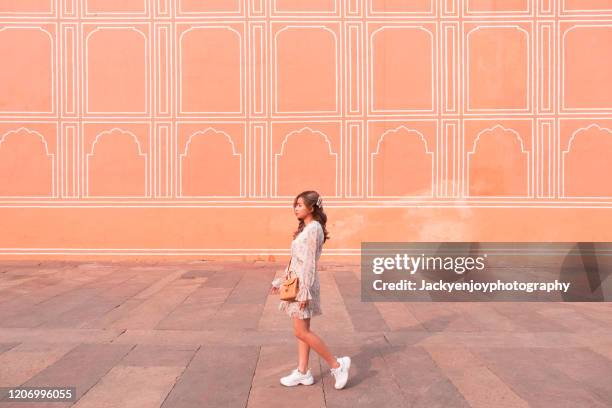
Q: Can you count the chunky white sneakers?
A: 2